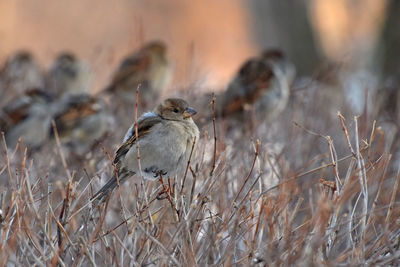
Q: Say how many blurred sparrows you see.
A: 6